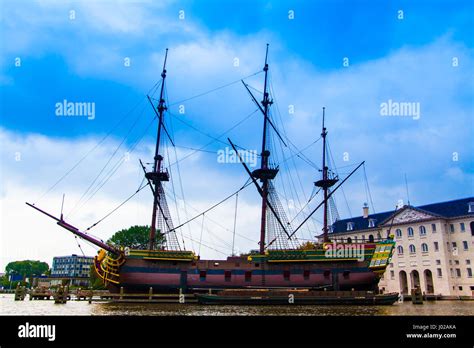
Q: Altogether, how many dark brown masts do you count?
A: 3